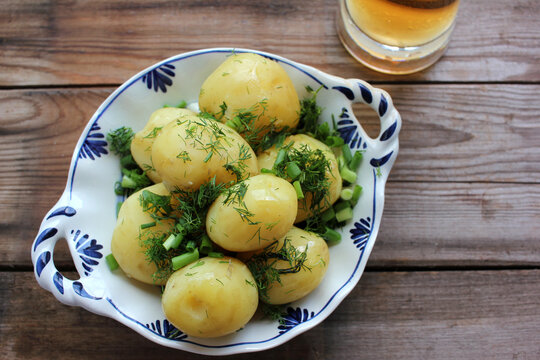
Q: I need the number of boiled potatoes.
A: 8